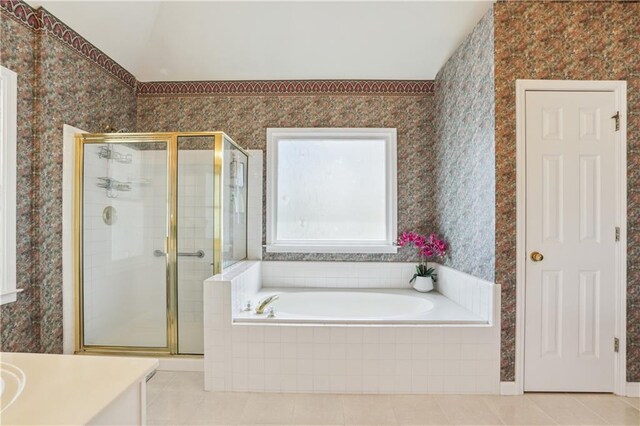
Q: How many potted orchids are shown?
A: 1